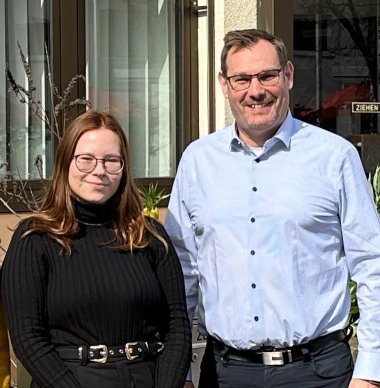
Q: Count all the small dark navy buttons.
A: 6